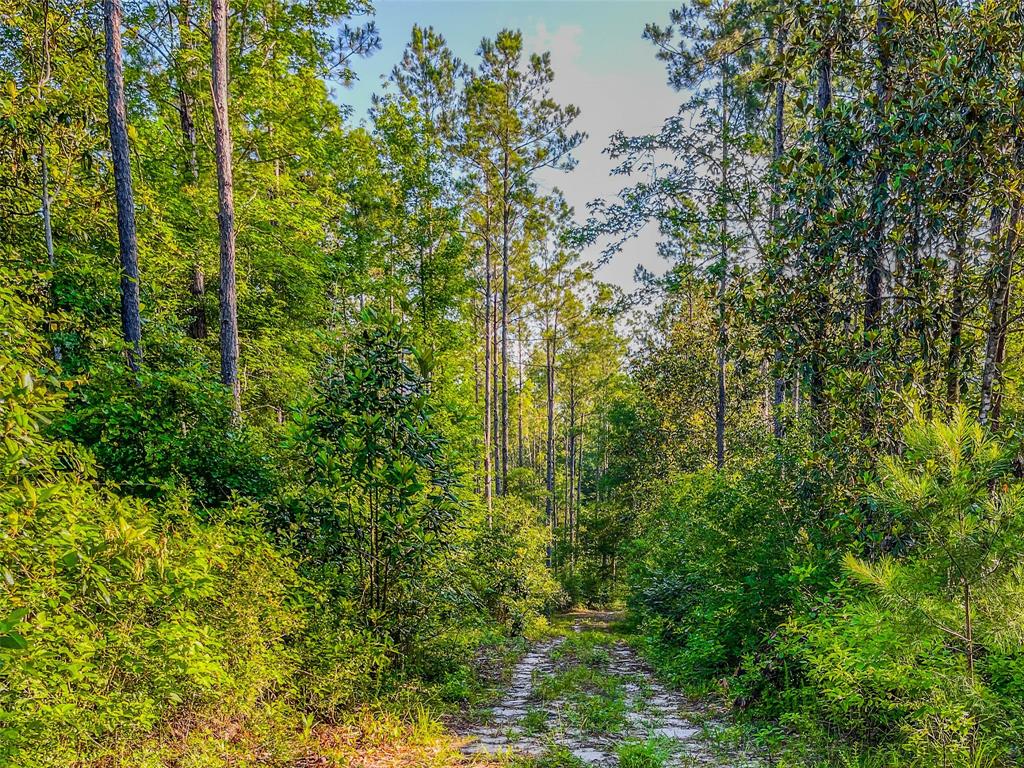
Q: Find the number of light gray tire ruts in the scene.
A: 2